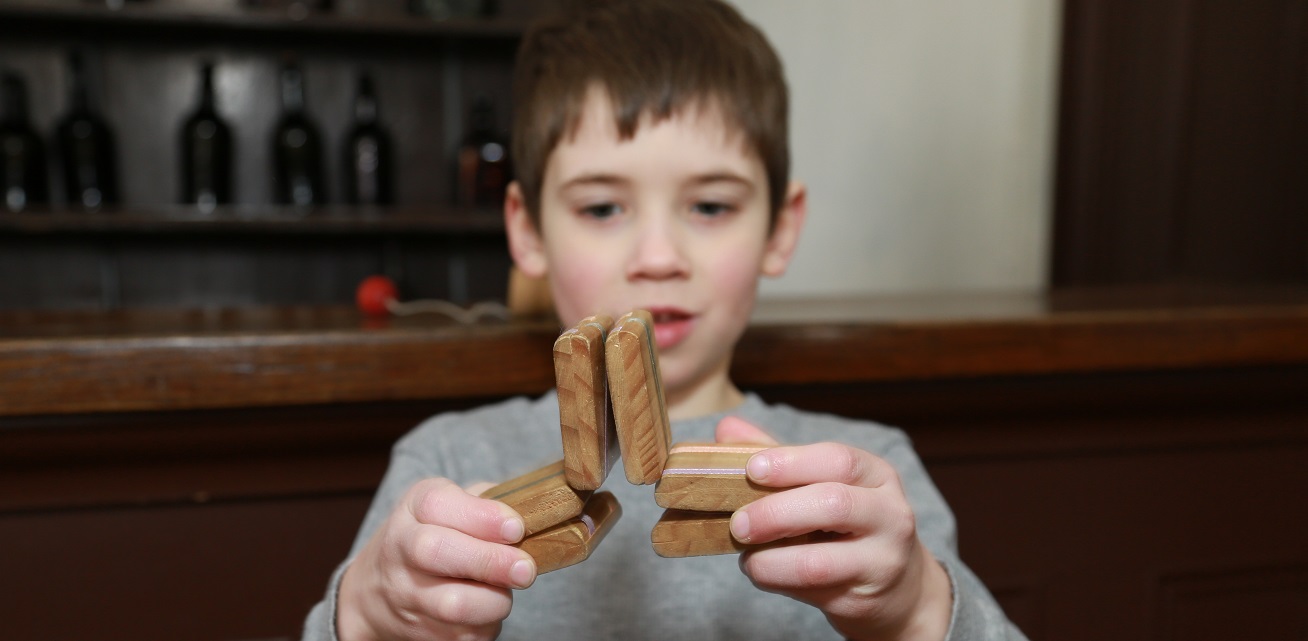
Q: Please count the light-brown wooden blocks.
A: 6